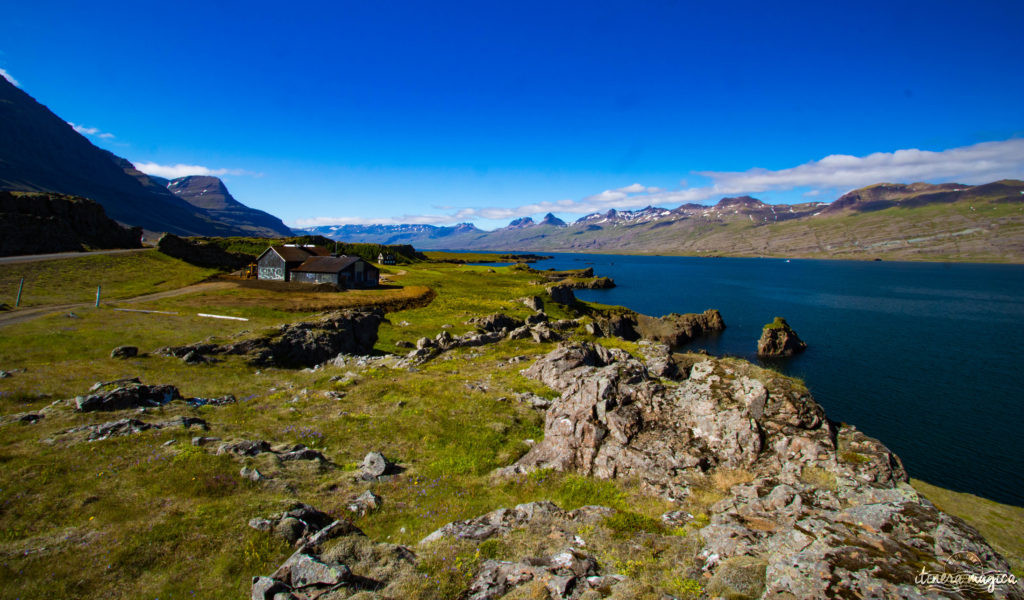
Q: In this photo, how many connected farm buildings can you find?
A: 2